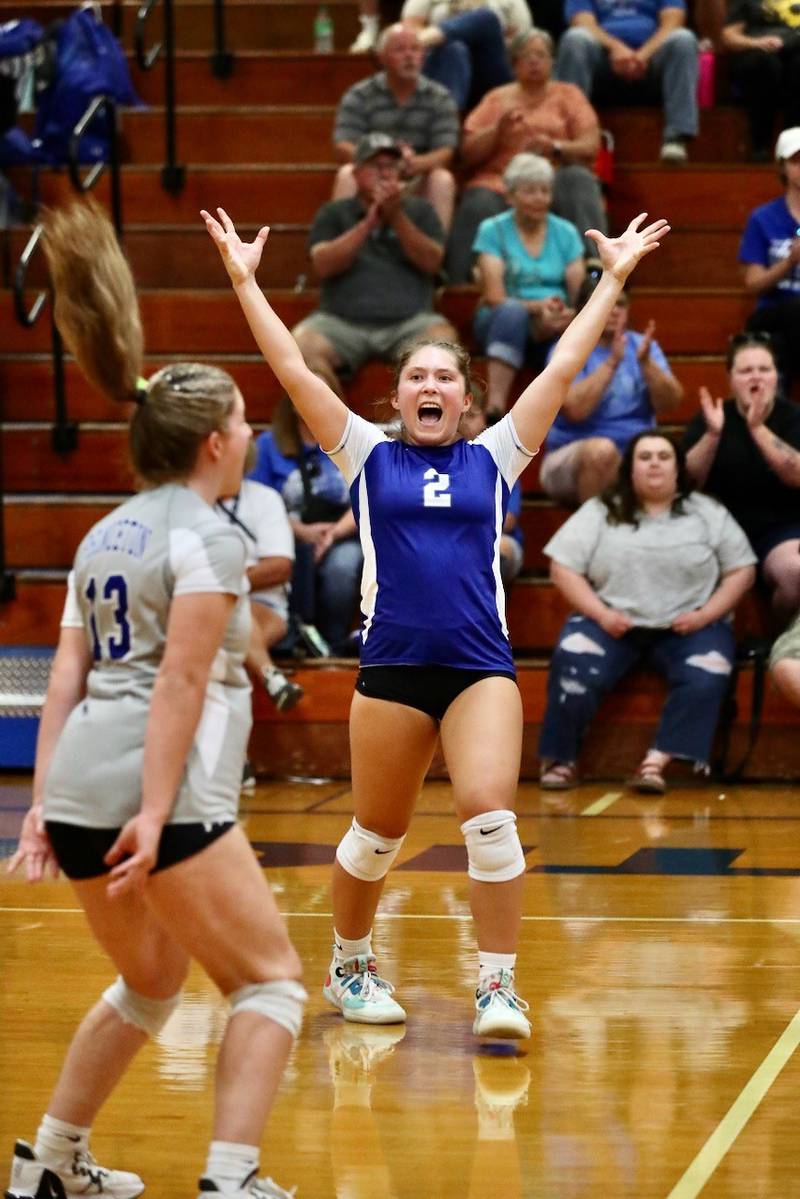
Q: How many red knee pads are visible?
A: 0